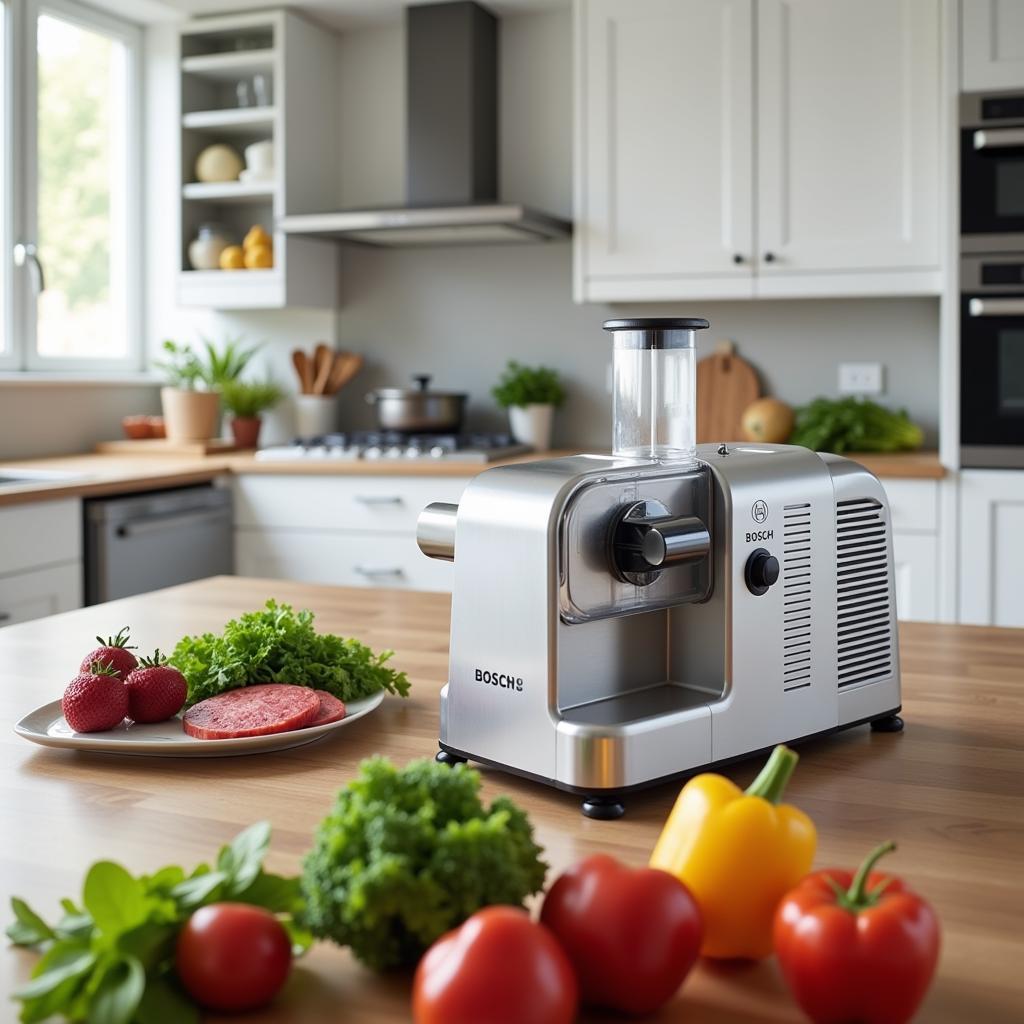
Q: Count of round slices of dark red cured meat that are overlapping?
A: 2